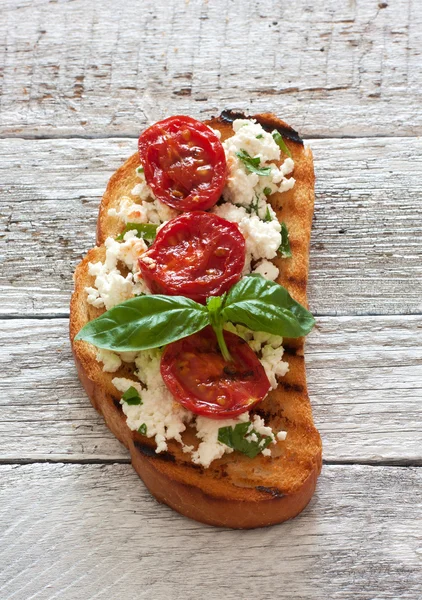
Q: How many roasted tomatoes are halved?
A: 3